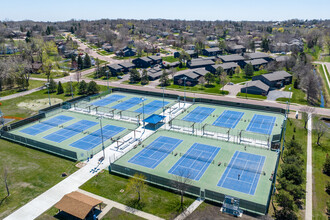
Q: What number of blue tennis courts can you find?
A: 12